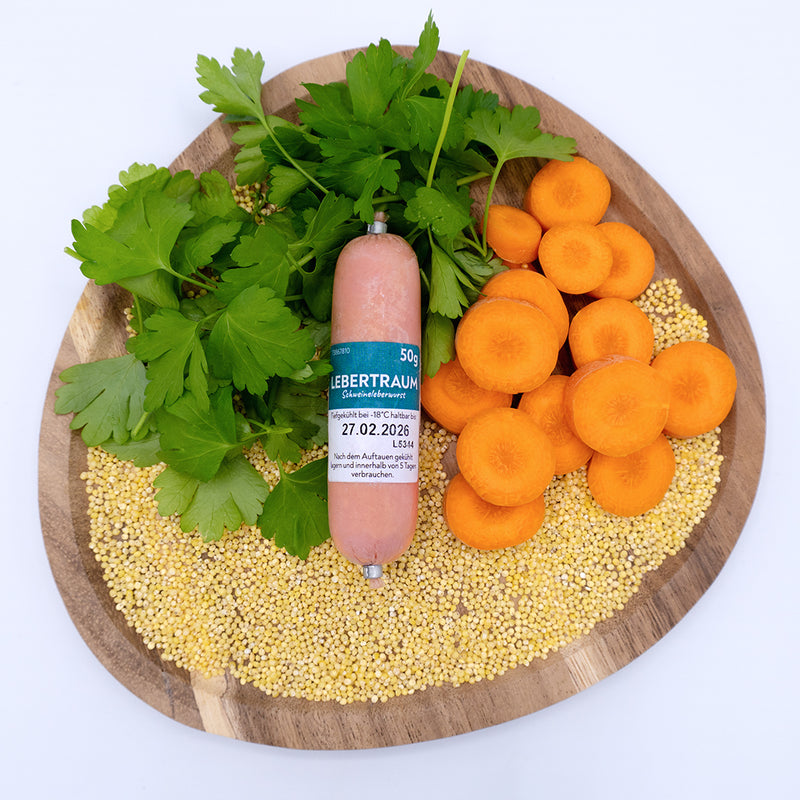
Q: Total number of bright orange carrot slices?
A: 14